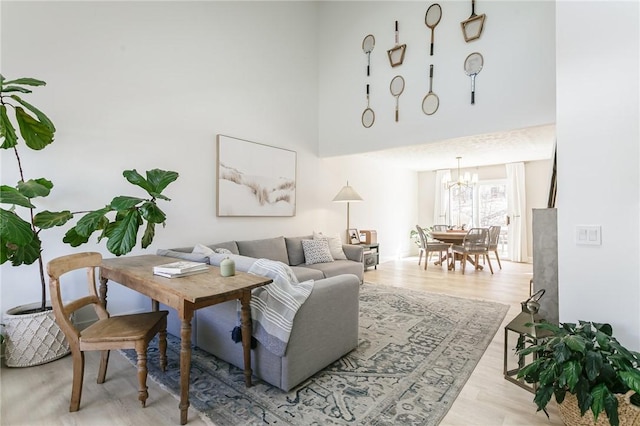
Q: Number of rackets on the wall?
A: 8